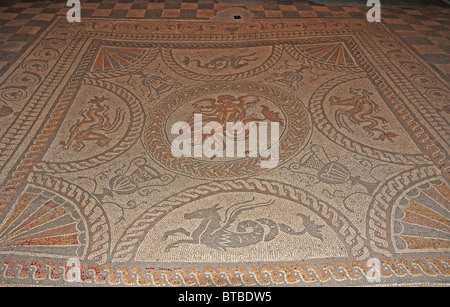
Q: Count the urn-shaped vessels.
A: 4